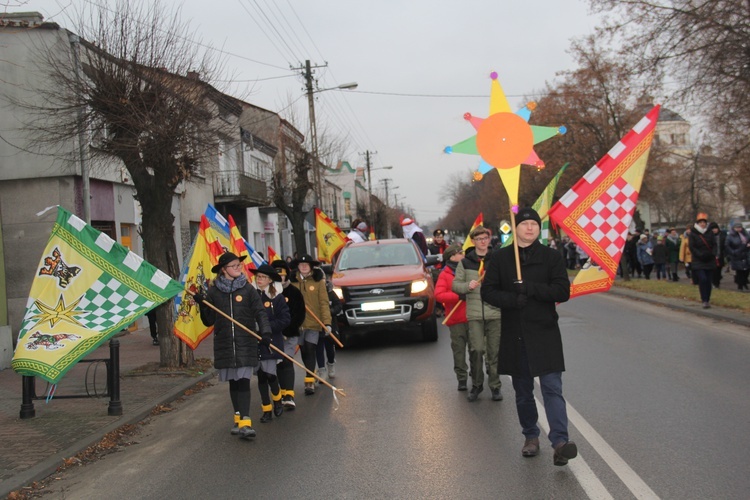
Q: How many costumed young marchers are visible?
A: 4